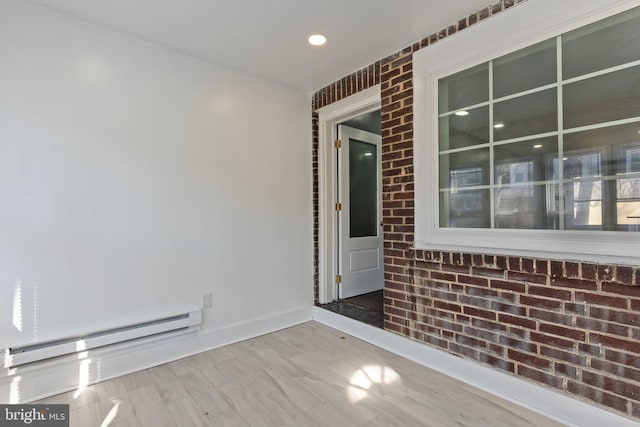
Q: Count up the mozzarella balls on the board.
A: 0